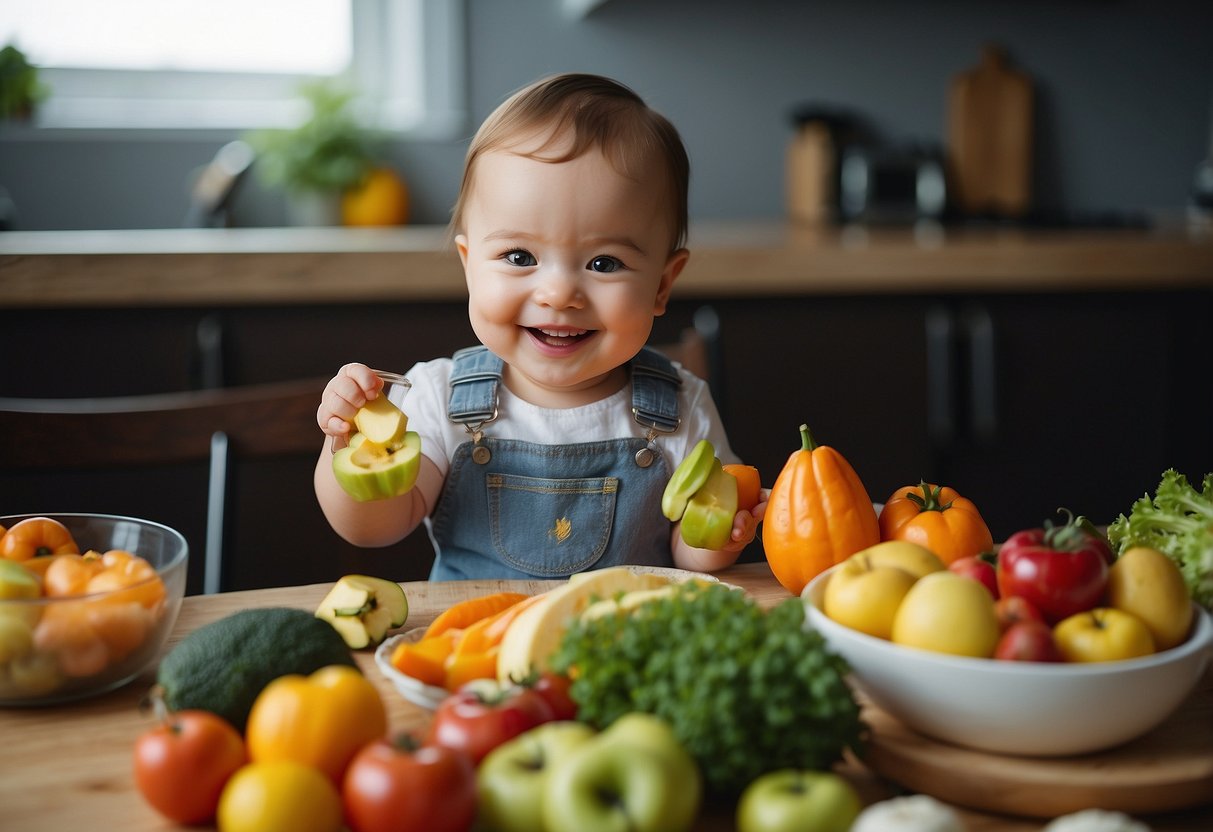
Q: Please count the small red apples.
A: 3